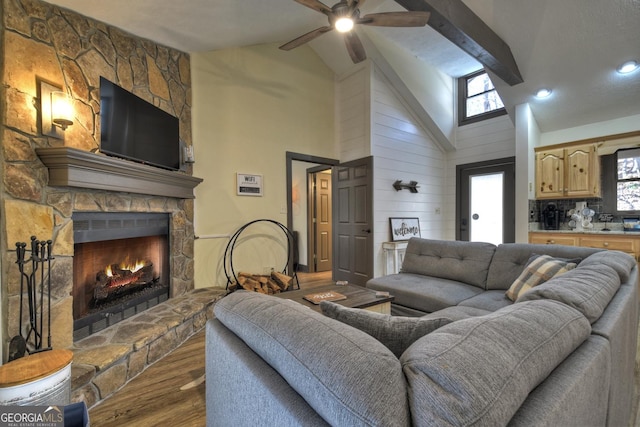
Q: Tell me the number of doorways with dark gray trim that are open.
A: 2